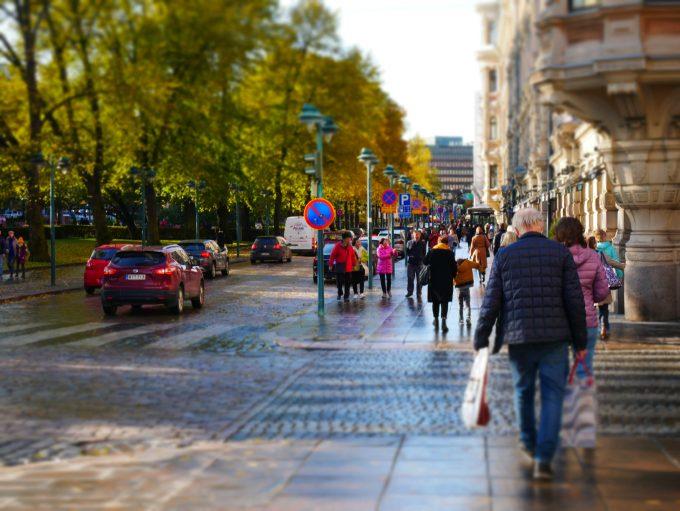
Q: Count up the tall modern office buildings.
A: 1